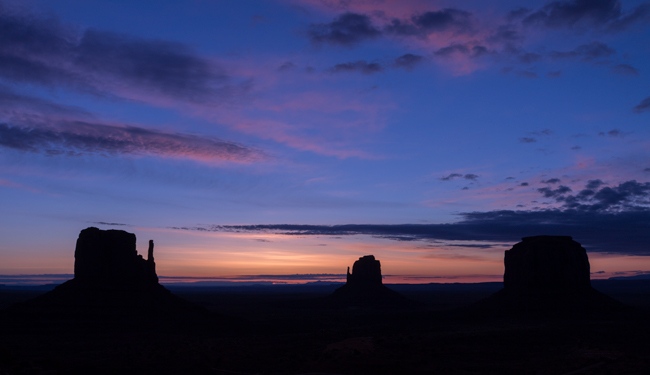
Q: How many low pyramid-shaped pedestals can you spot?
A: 3